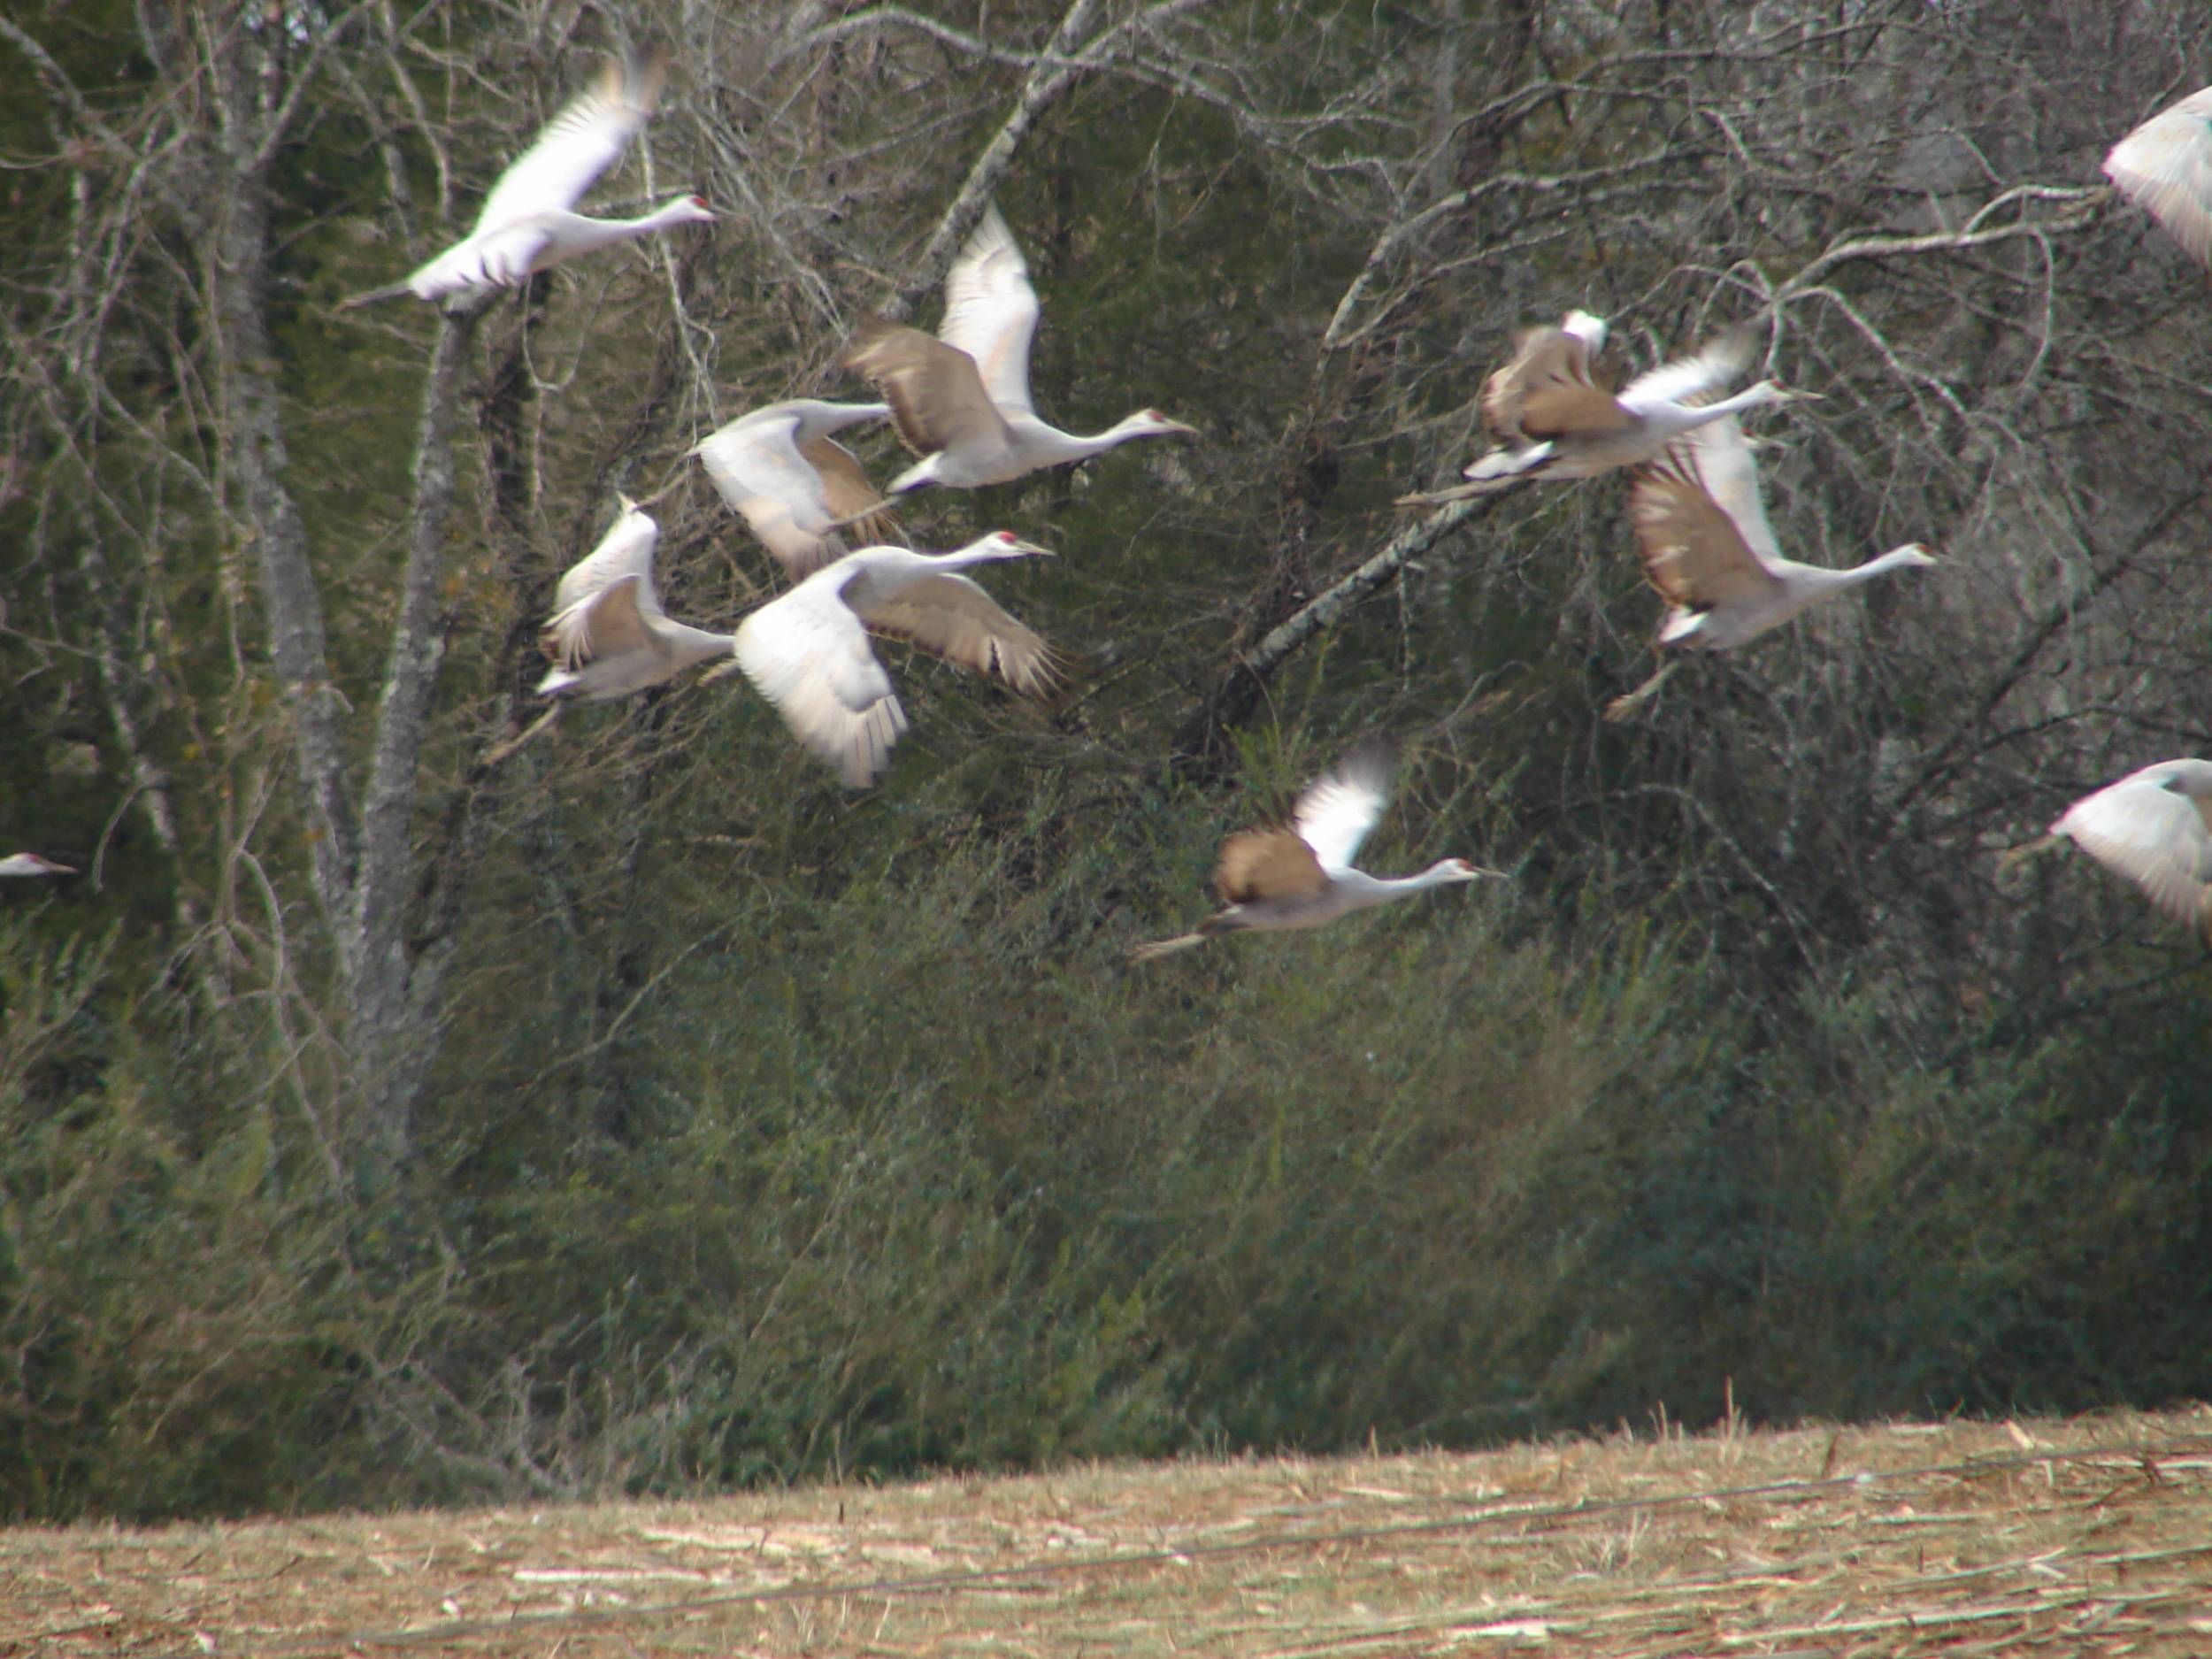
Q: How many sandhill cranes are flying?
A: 12